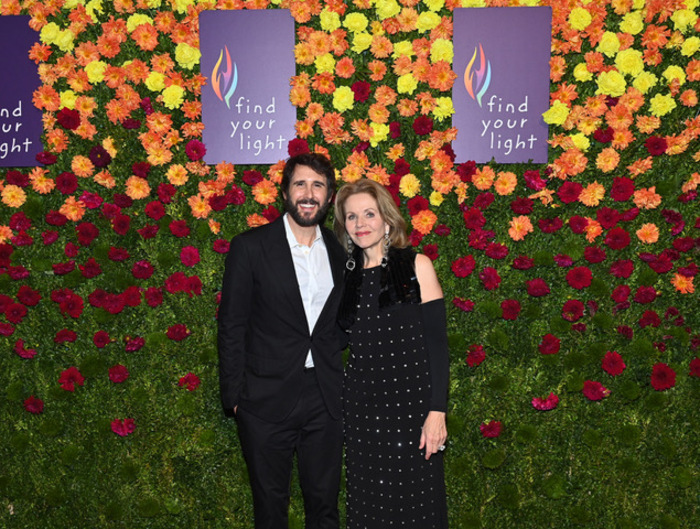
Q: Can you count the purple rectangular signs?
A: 3